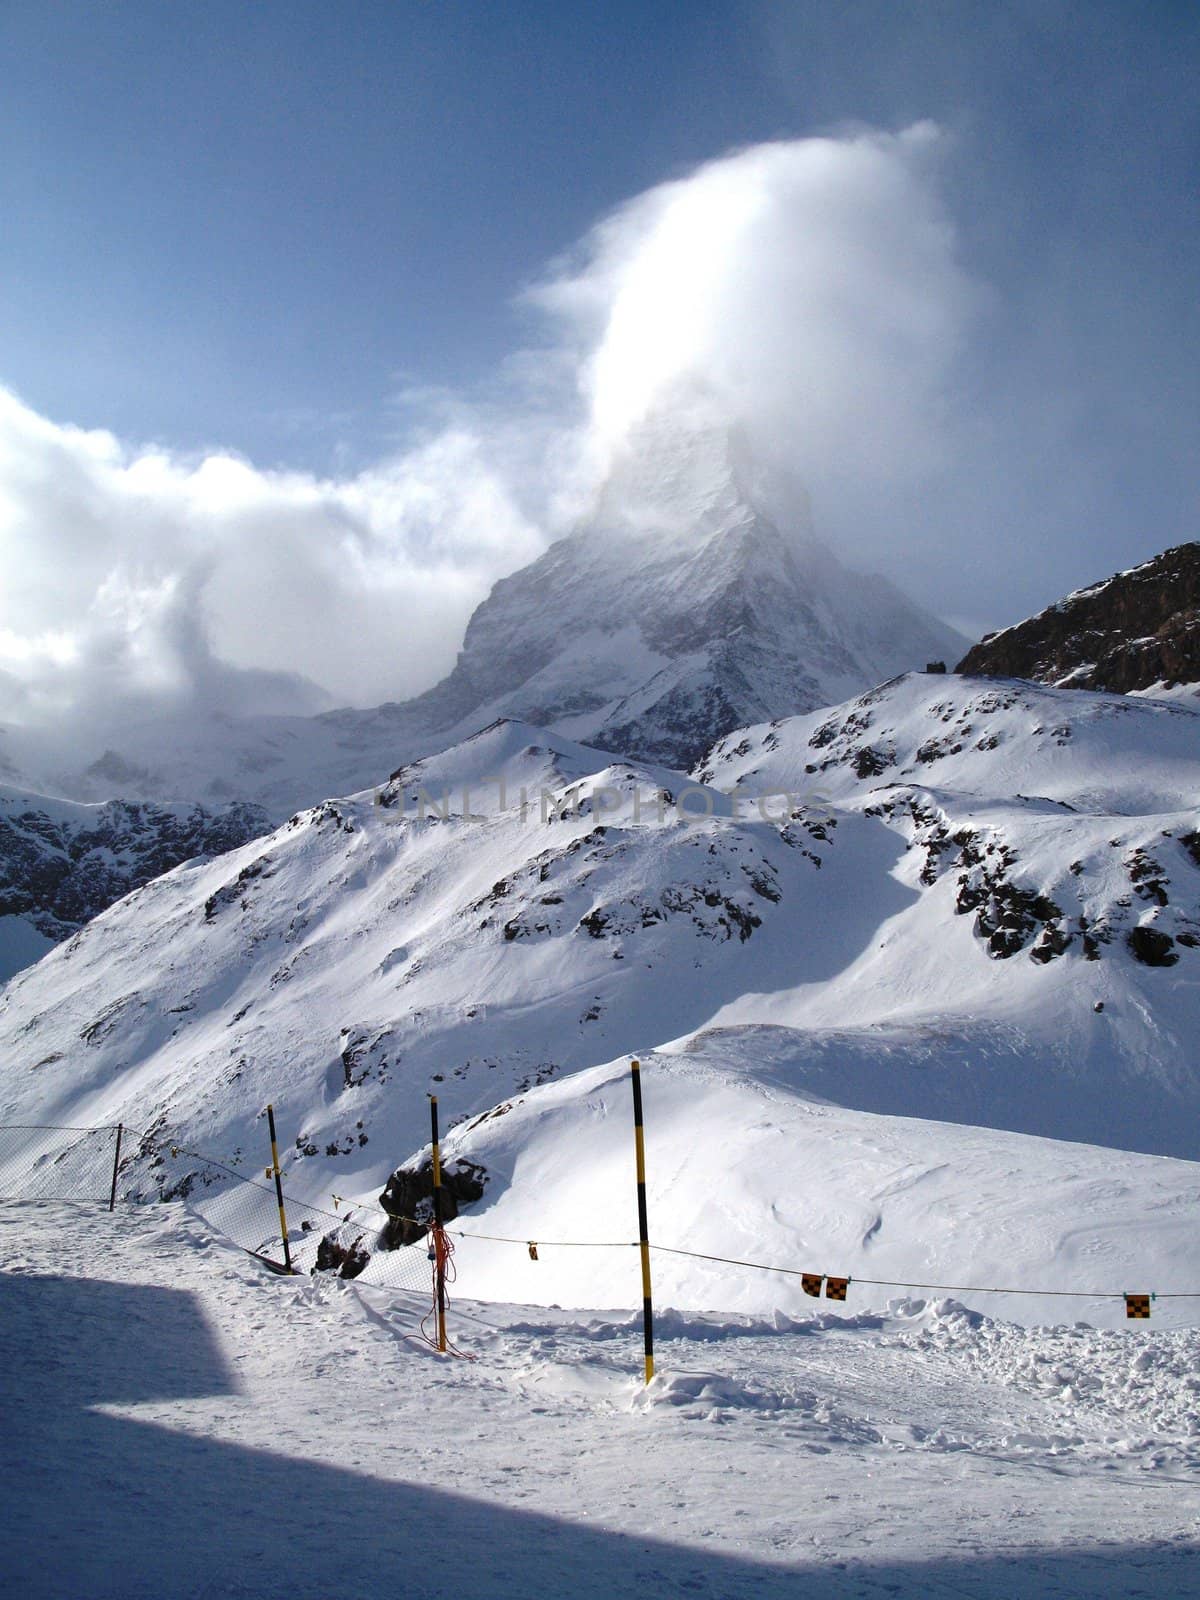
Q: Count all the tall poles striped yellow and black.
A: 3